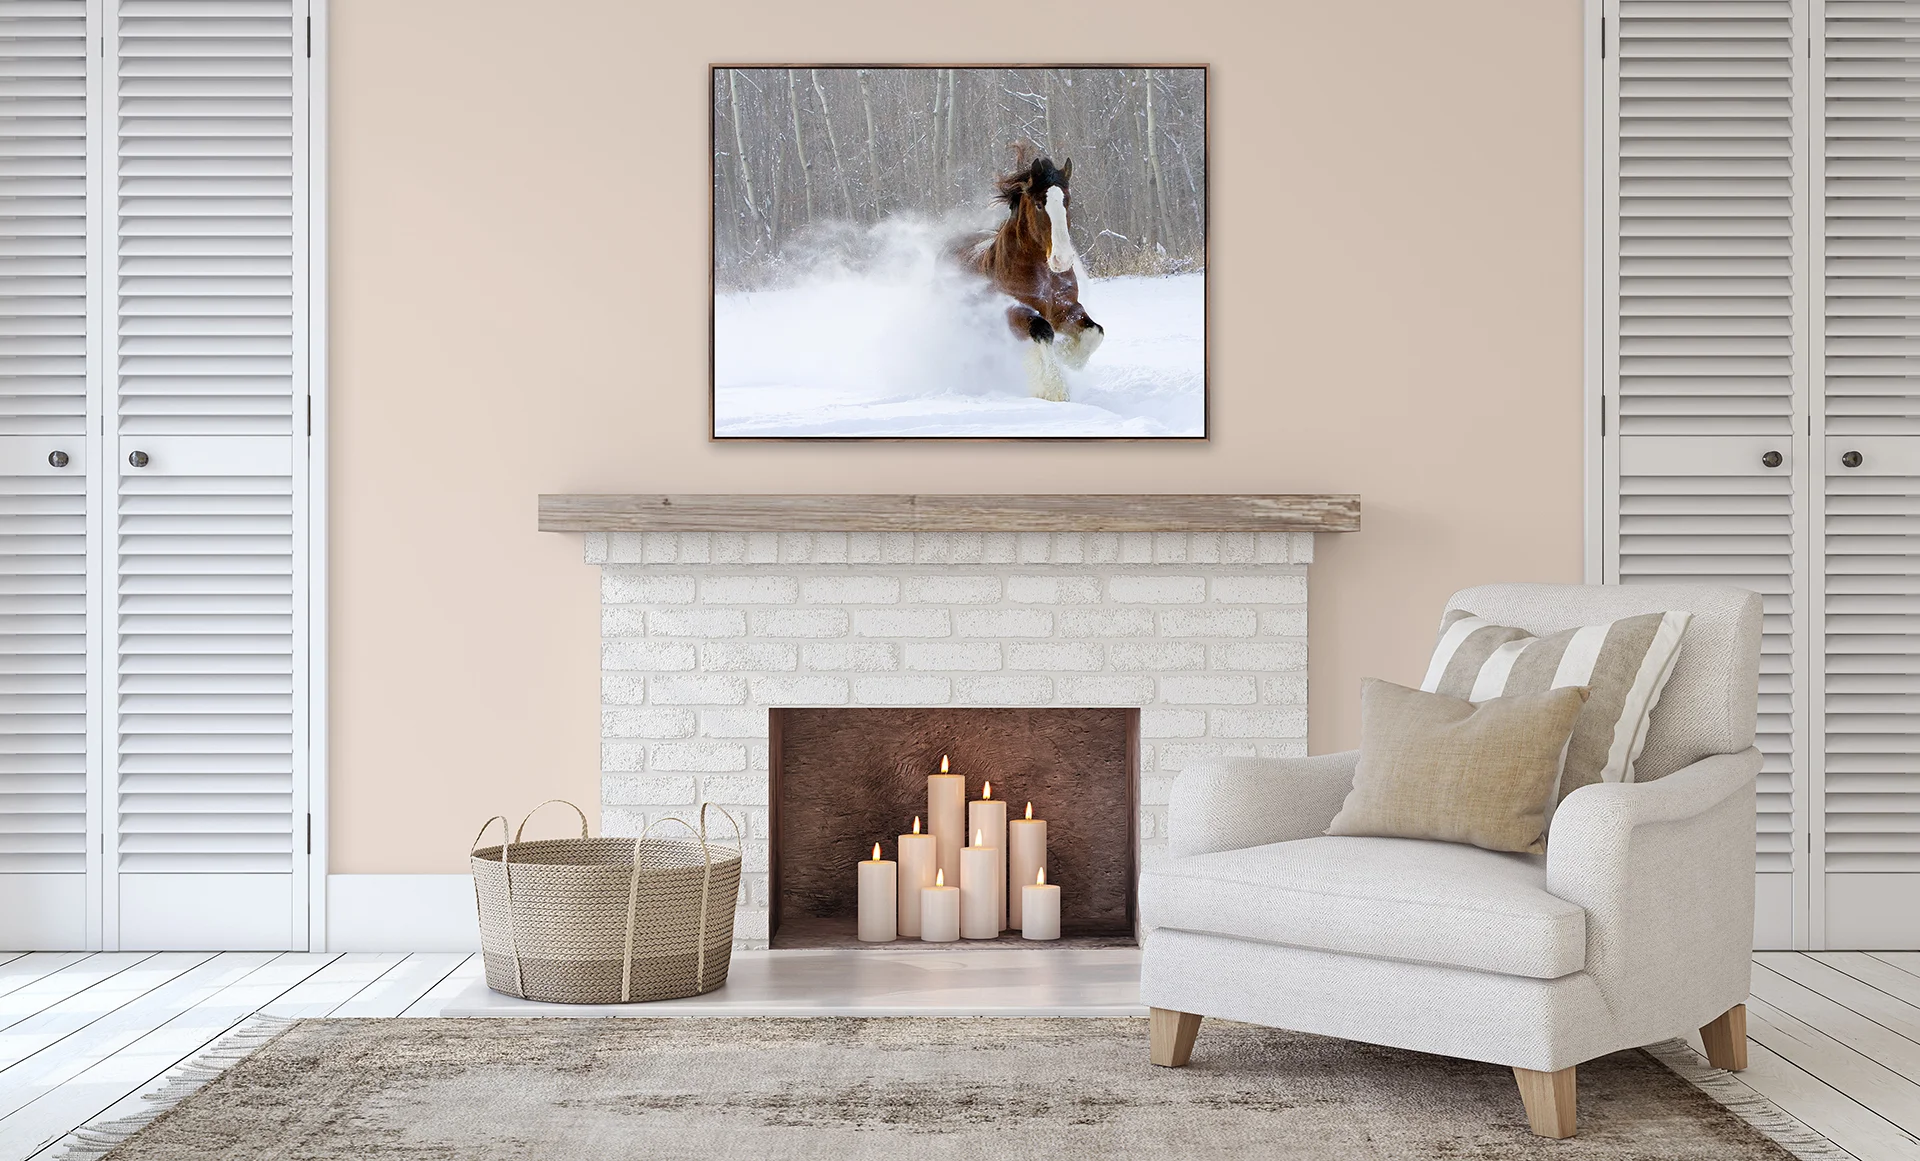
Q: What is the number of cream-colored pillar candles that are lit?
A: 8